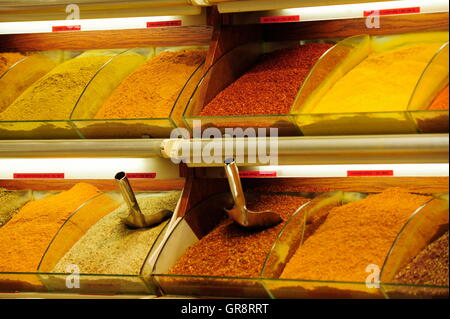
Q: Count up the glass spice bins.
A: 12